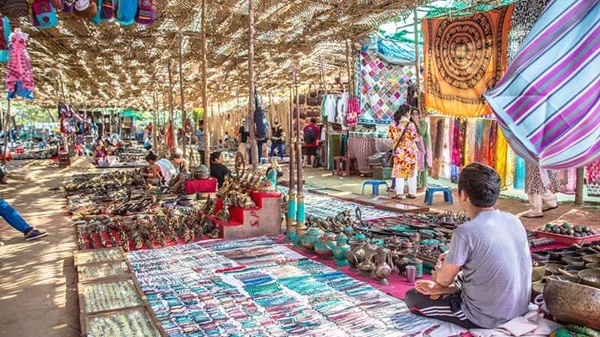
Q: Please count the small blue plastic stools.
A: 2